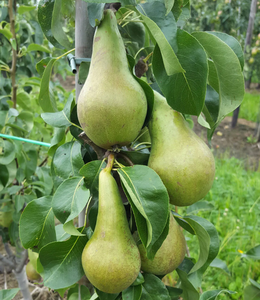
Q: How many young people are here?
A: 0